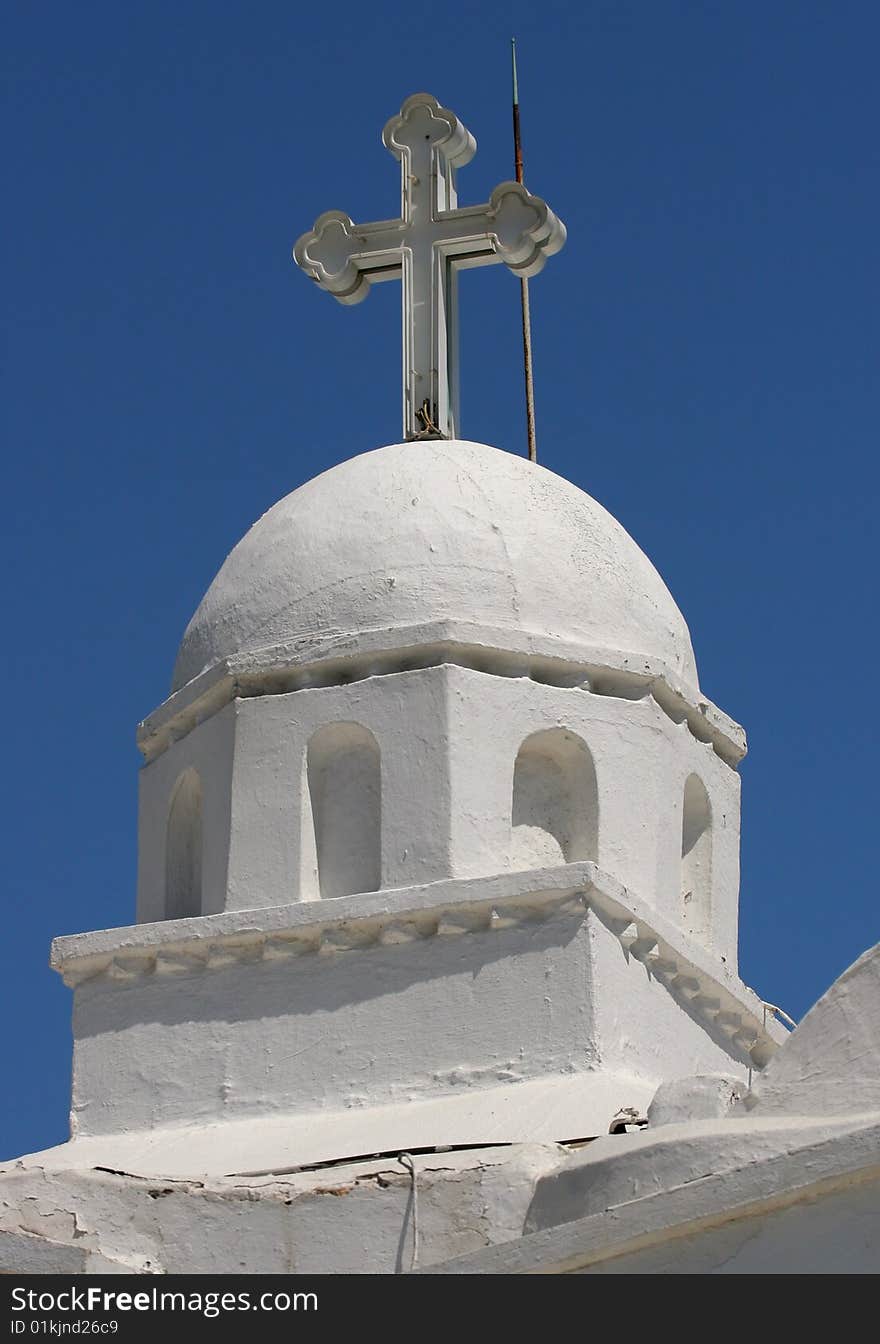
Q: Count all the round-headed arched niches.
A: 4